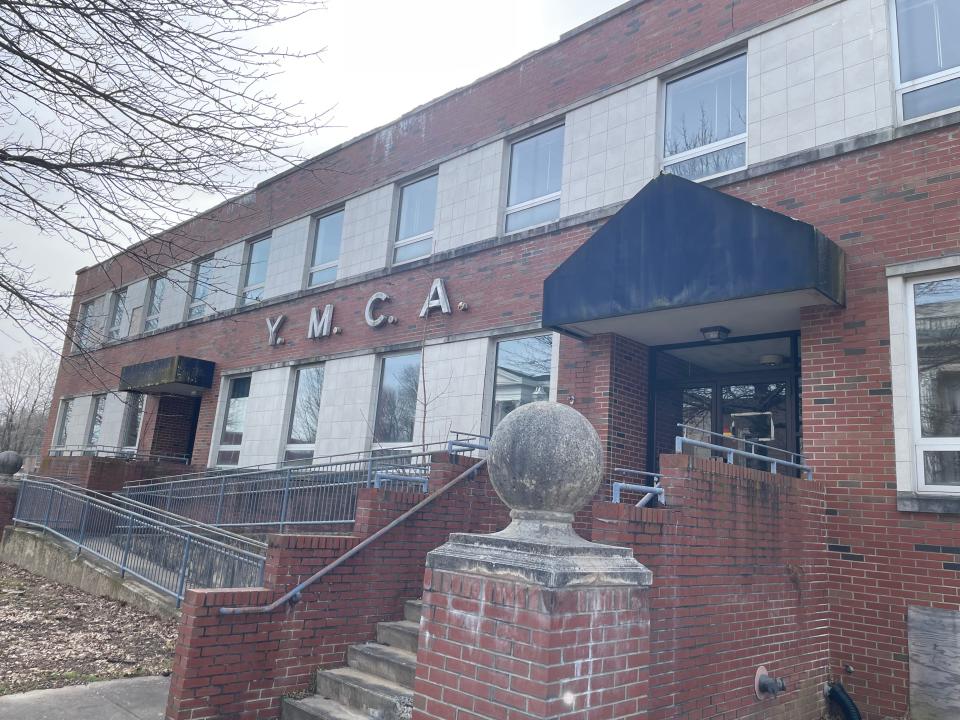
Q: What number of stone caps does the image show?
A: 2